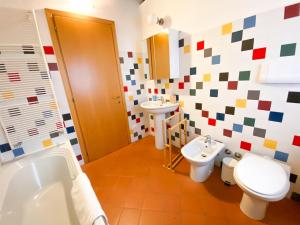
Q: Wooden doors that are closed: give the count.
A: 1